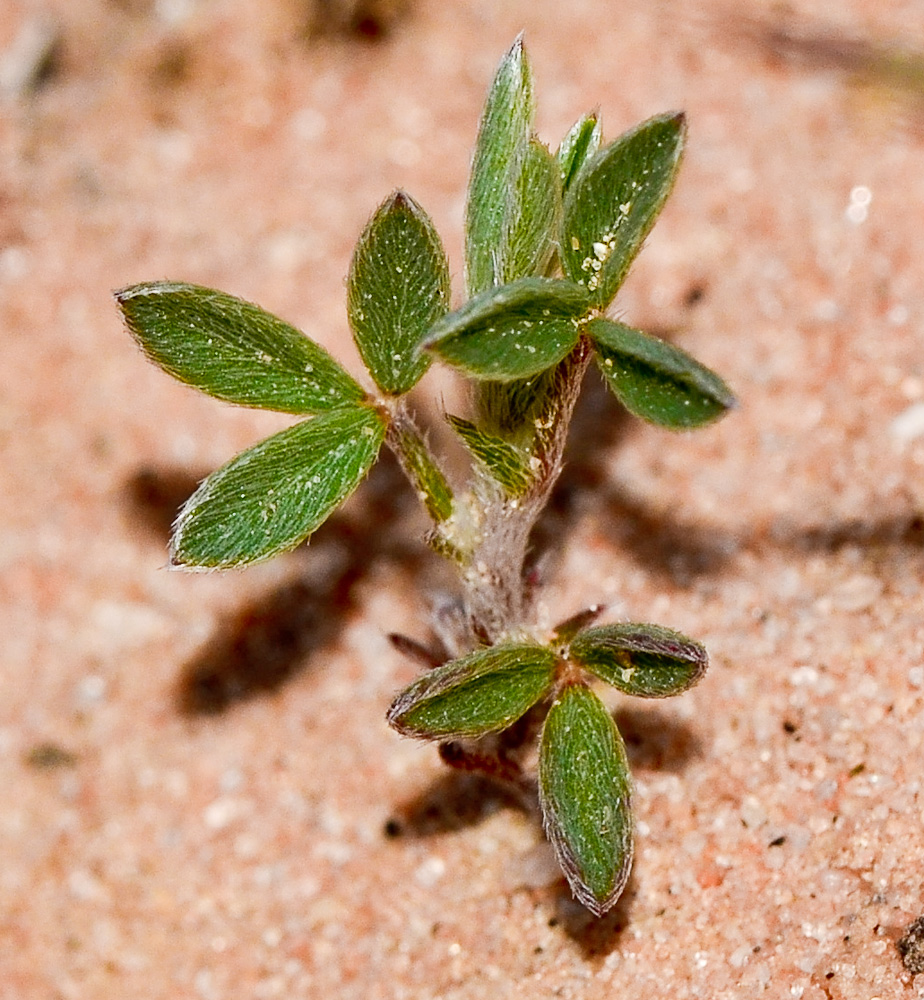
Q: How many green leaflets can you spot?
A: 12